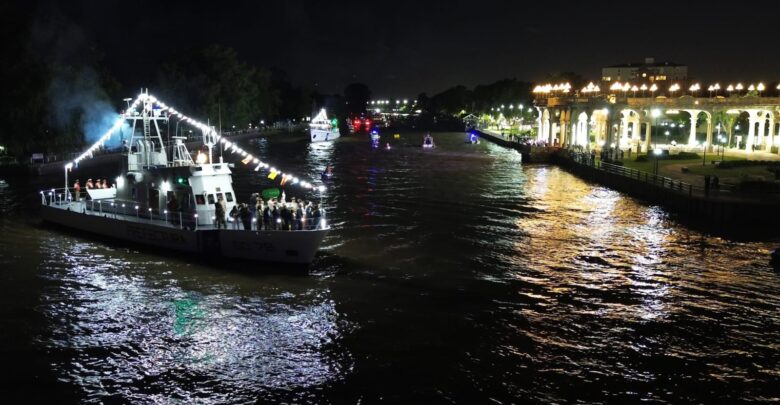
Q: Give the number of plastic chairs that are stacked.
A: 0